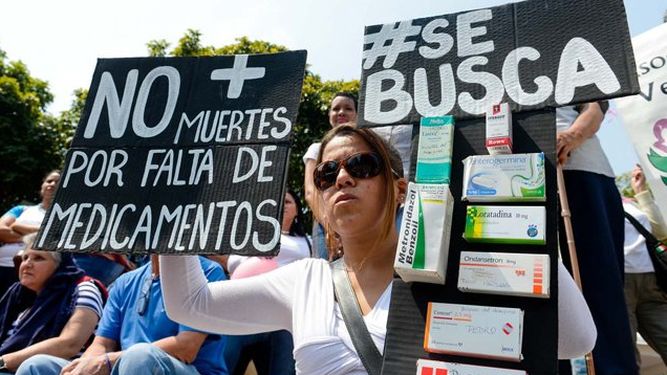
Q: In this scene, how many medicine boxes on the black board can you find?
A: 8